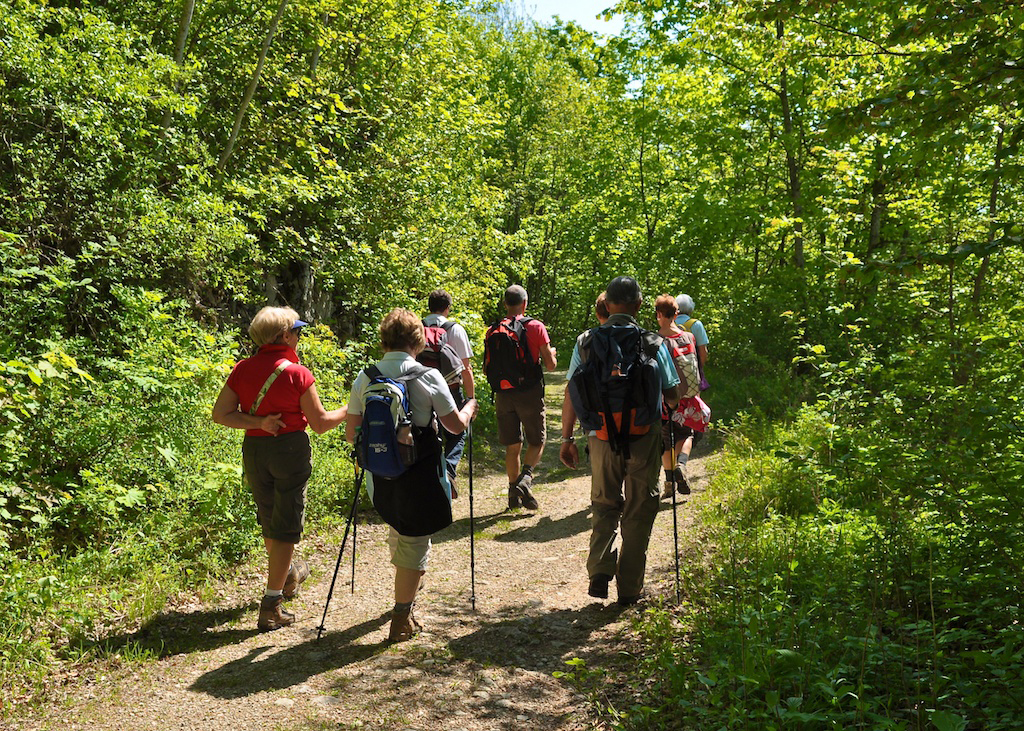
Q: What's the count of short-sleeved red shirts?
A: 2